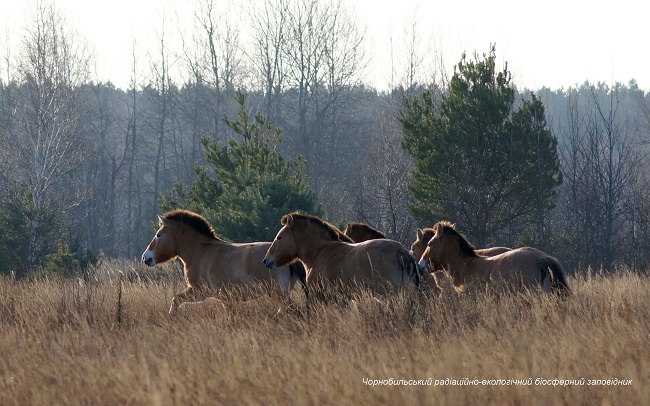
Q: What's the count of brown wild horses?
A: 5